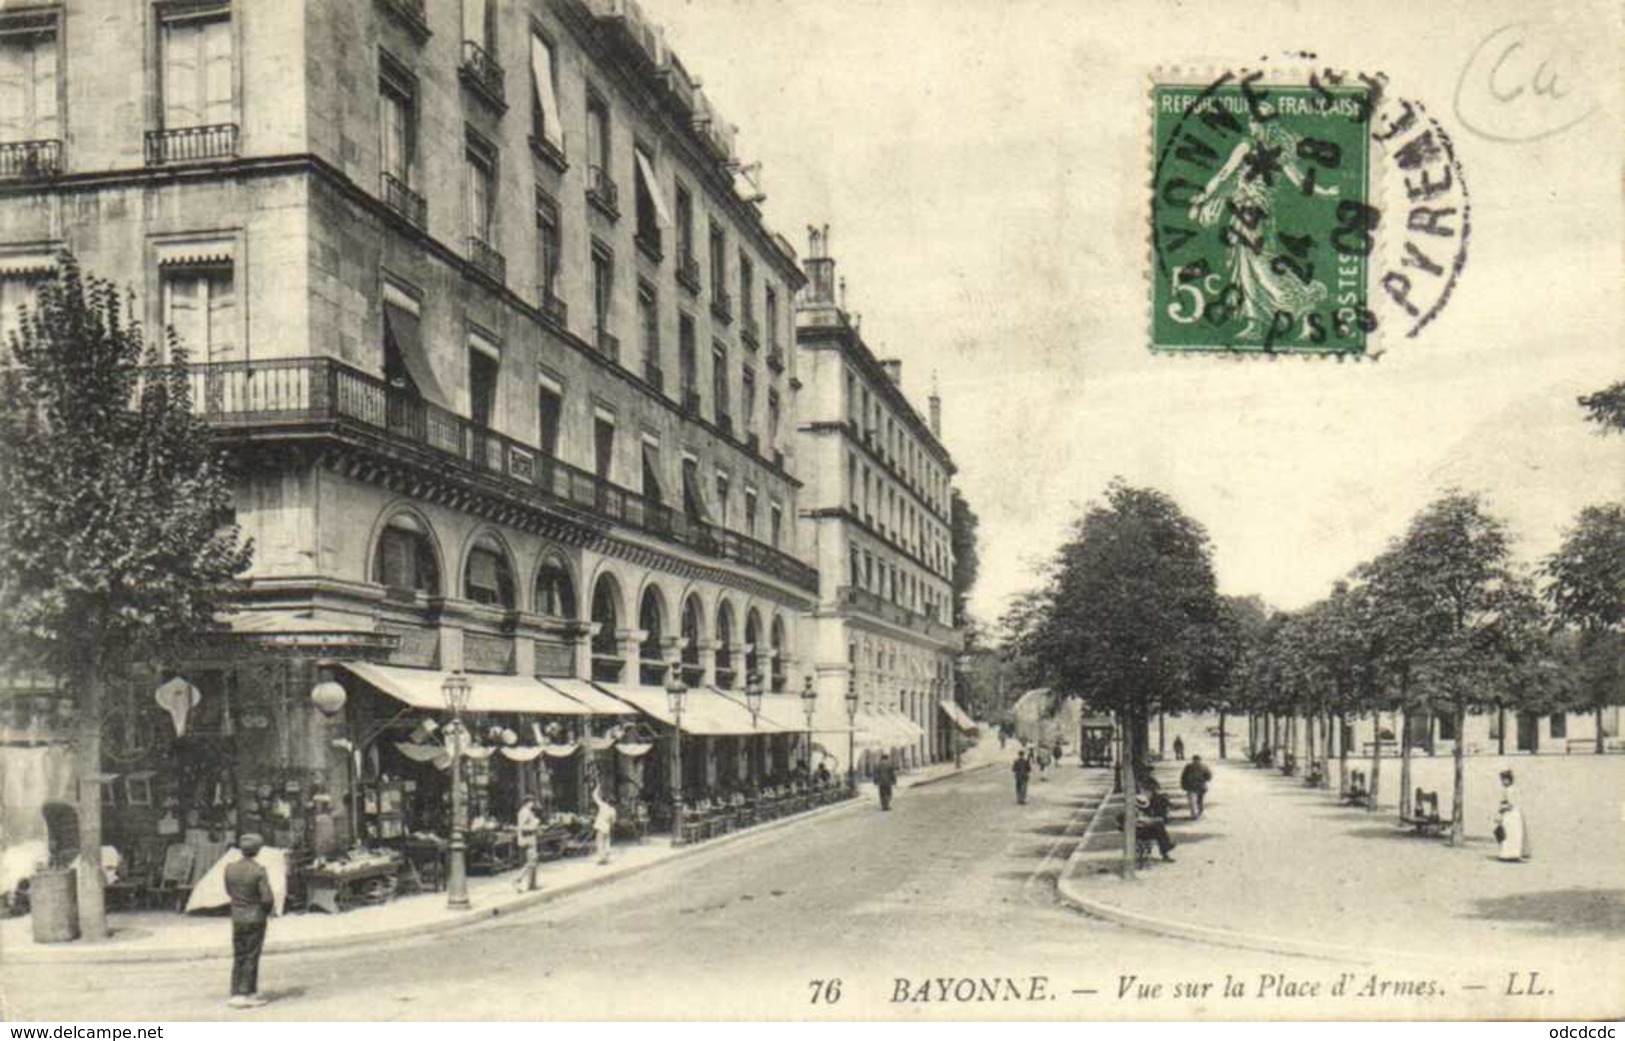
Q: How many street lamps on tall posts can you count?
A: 5